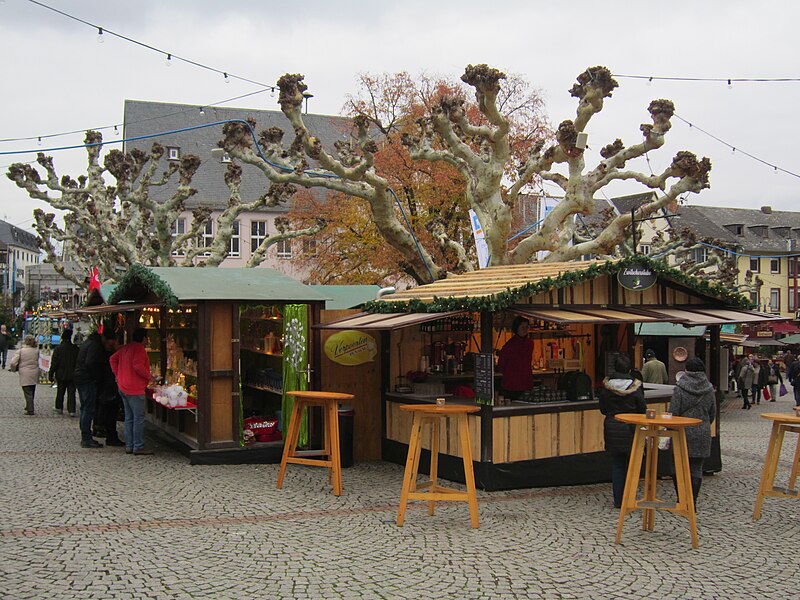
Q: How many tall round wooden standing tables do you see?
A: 4